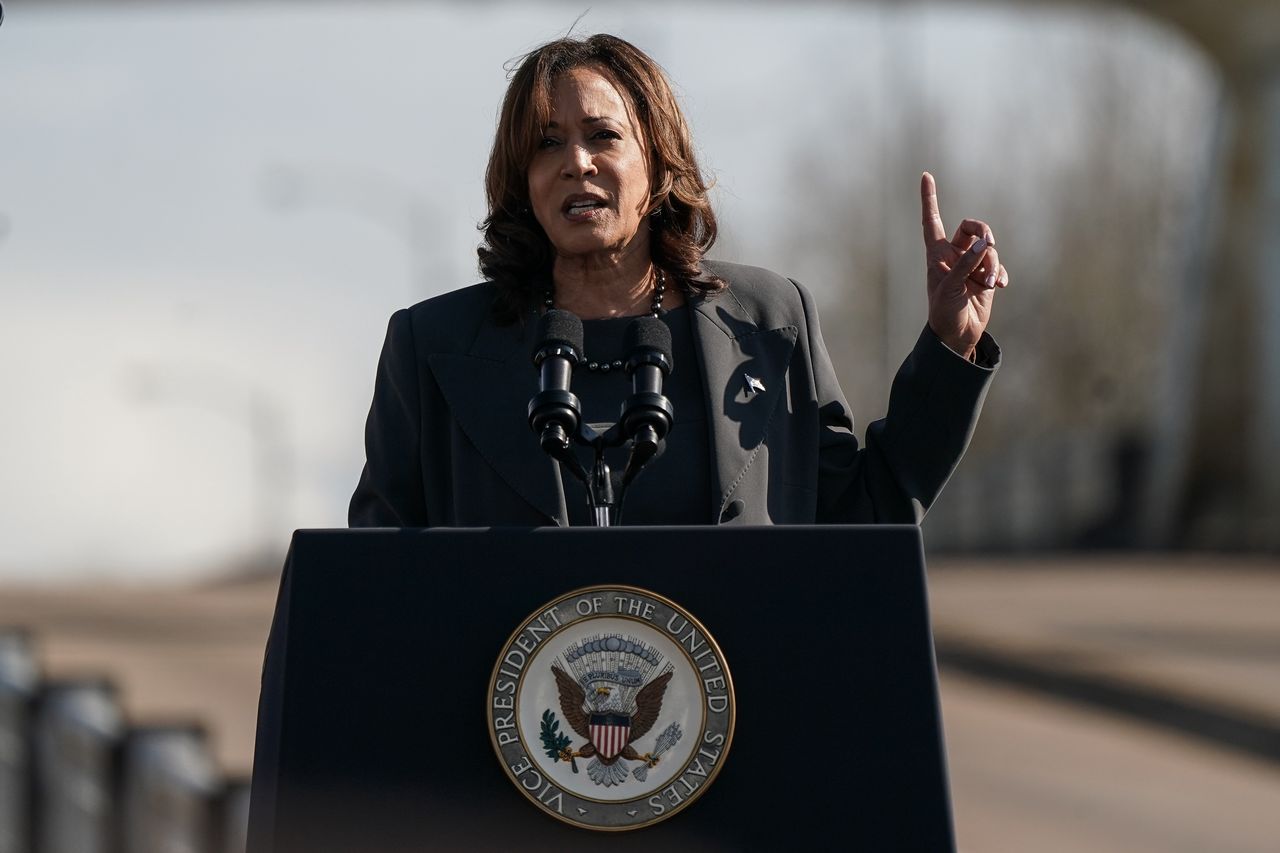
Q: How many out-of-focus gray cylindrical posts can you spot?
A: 4